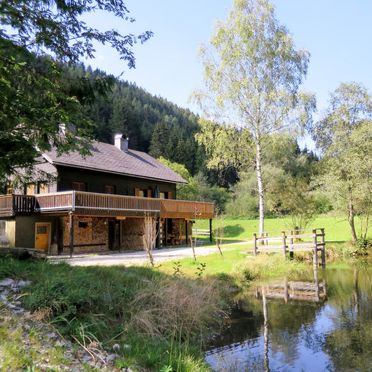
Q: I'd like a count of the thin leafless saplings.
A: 3